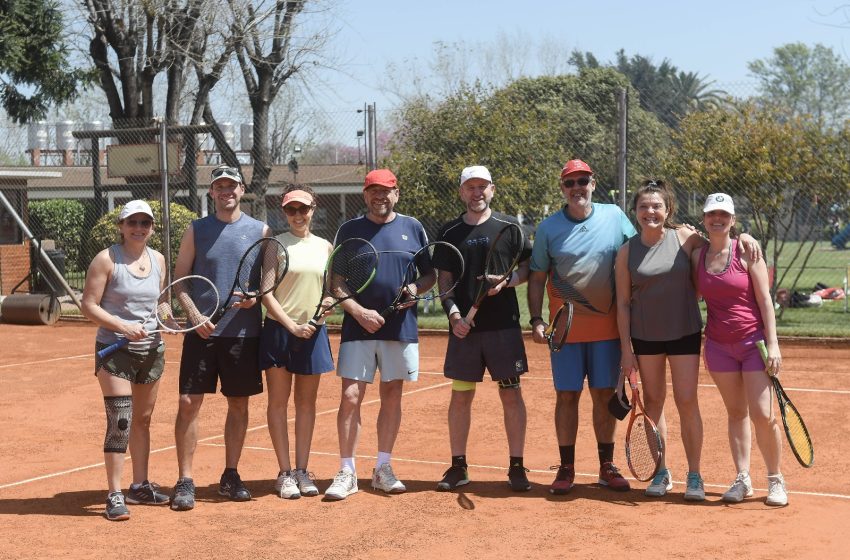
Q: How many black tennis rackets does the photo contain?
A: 6